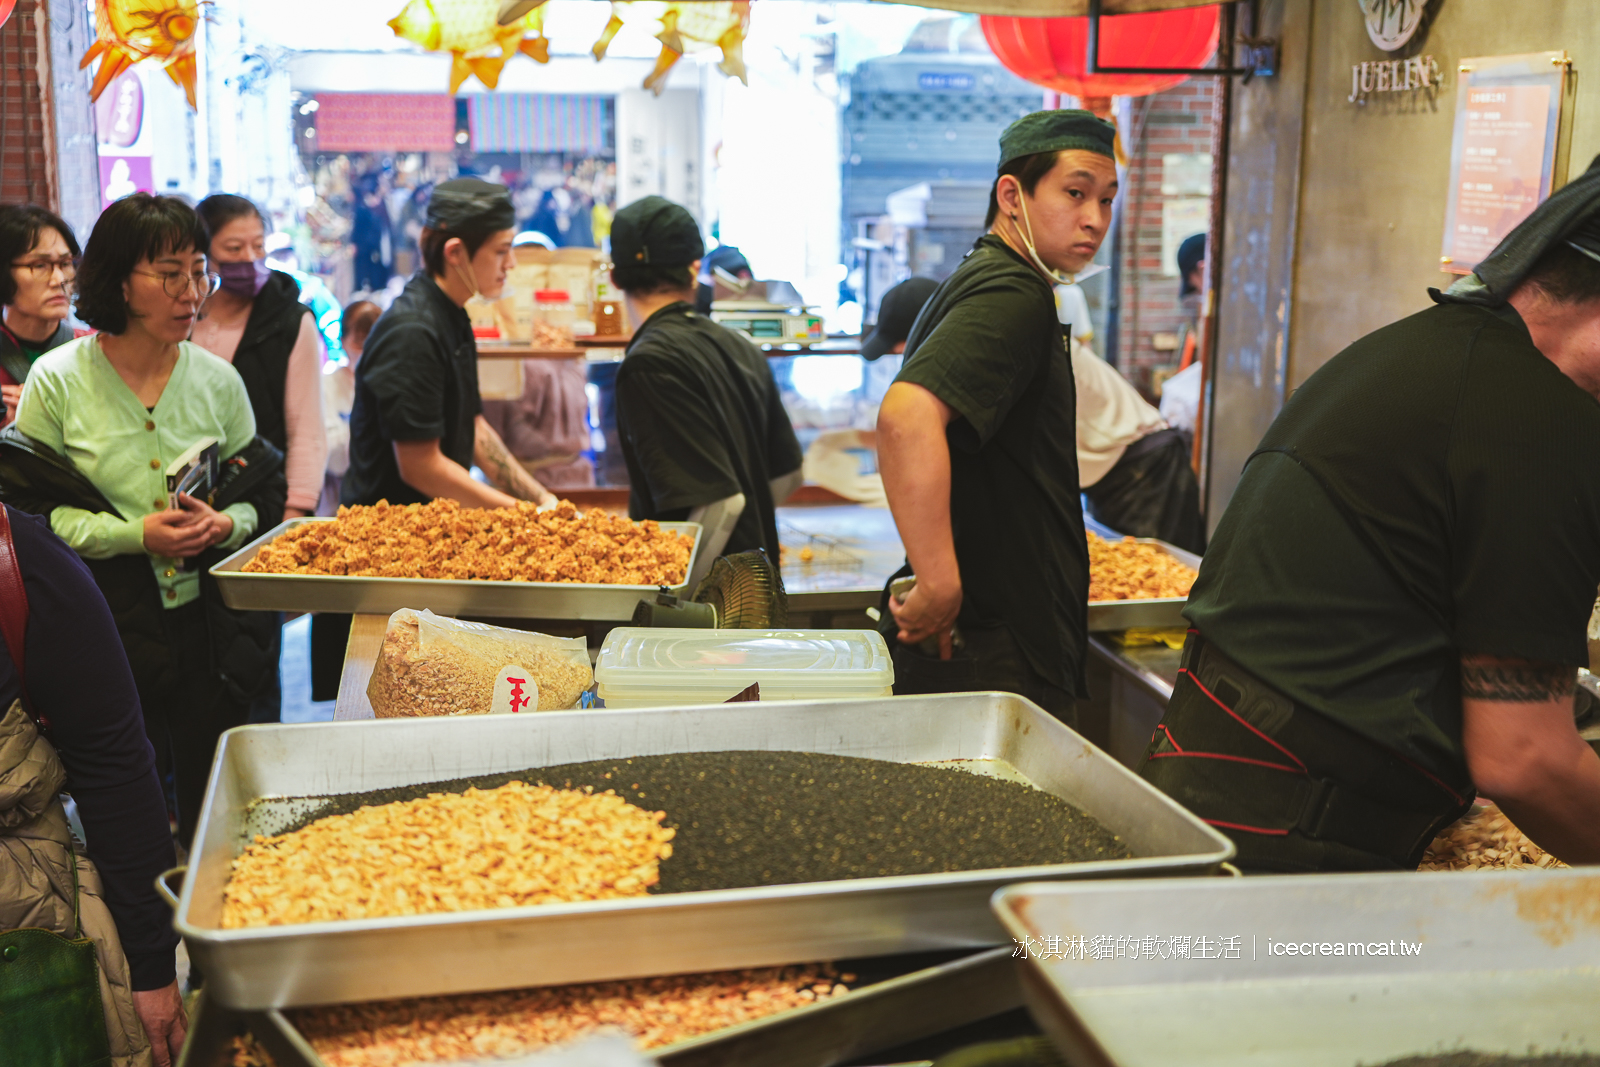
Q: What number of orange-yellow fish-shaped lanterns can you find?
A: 3